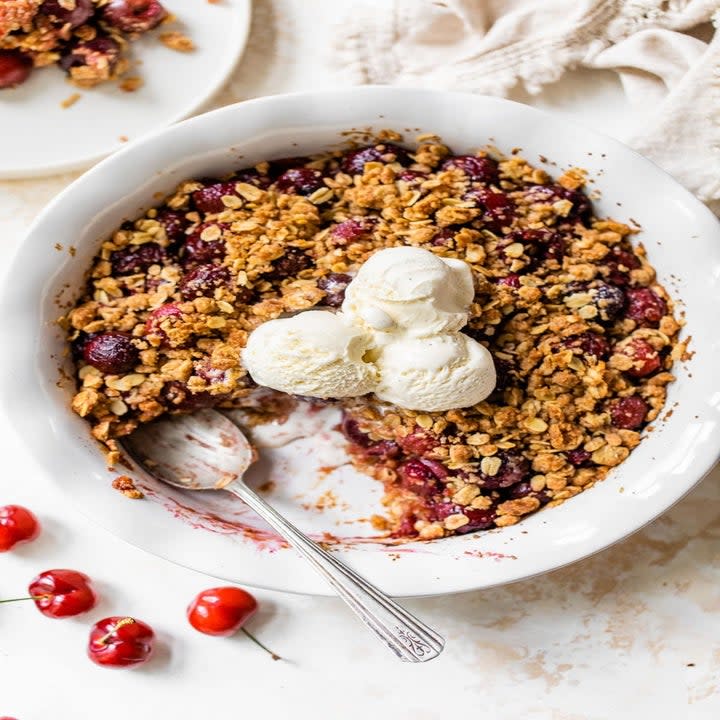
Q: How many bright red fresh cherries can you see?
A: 4